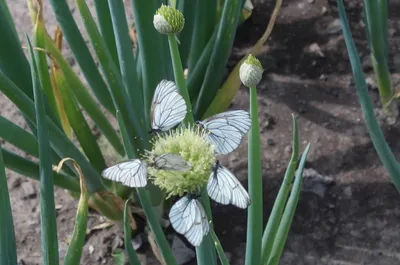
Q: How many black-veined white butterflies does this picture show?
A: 6